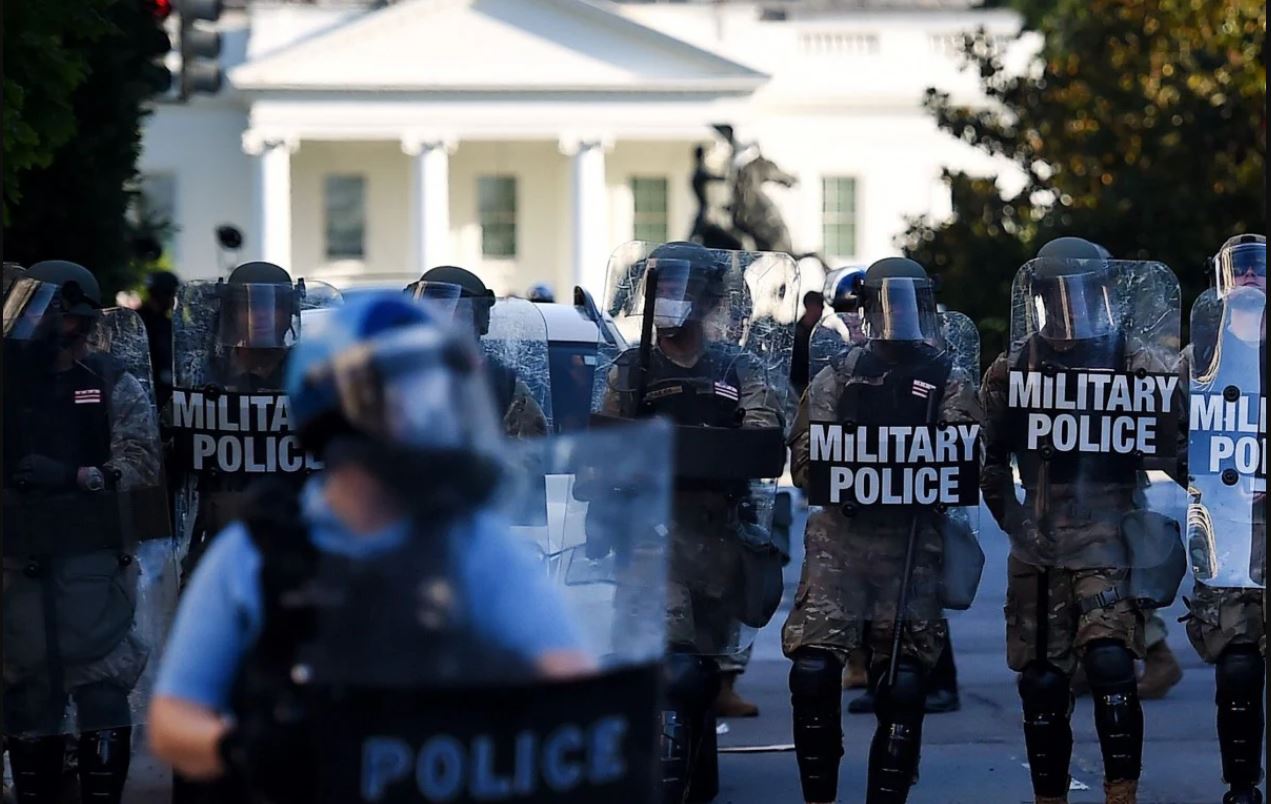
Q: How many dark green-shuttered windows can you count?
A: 4